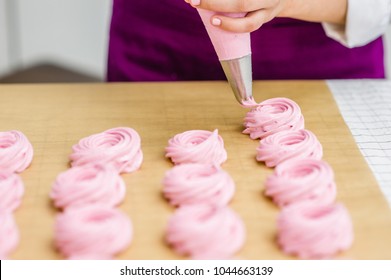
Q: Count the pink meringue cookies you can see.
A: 13